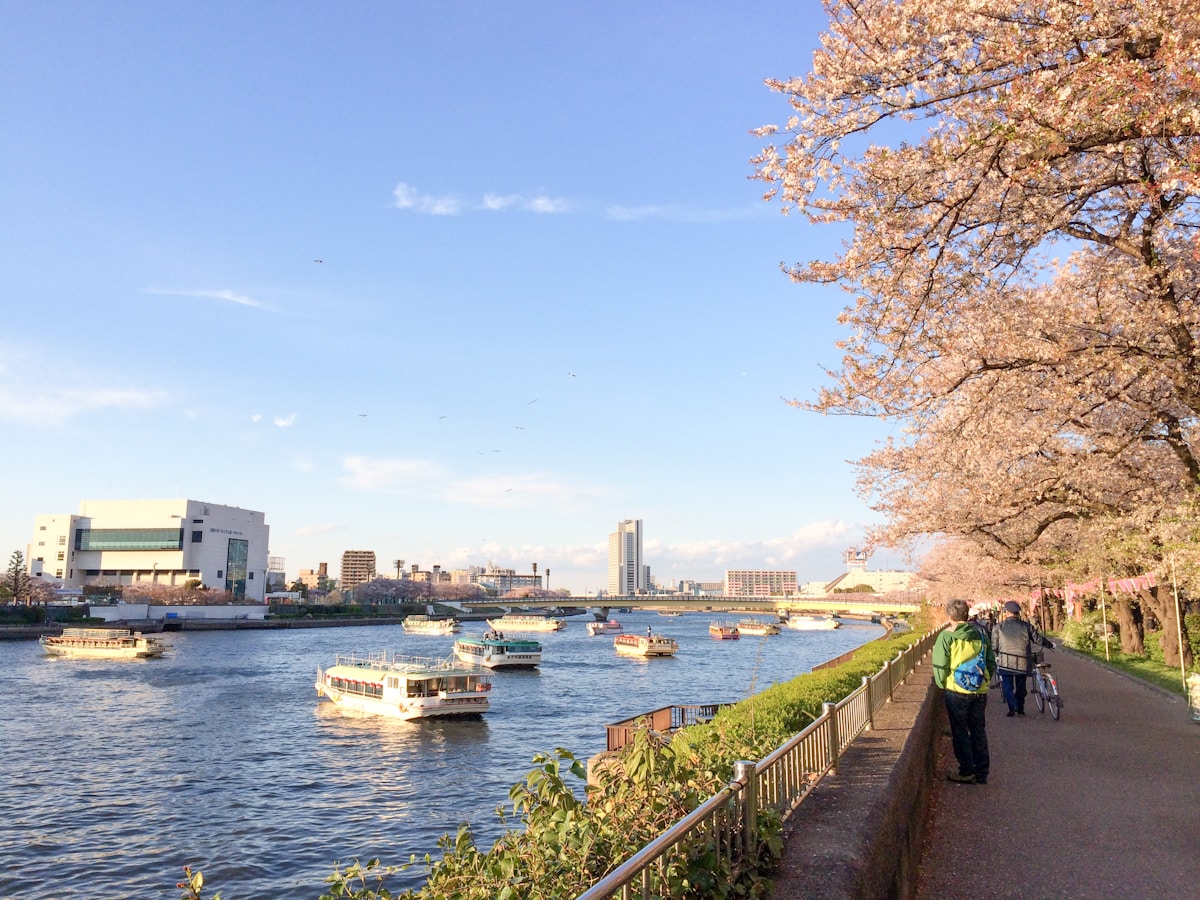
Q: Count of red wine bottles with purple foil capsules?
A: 0